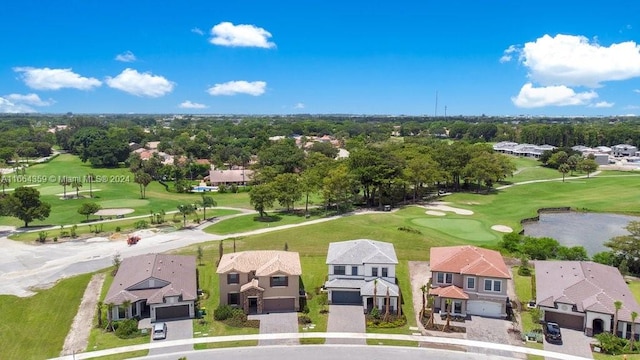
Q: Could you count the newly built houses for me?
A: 5